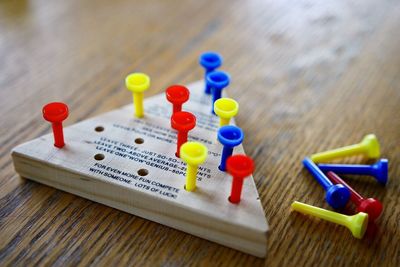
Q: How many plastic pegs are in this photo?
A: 15